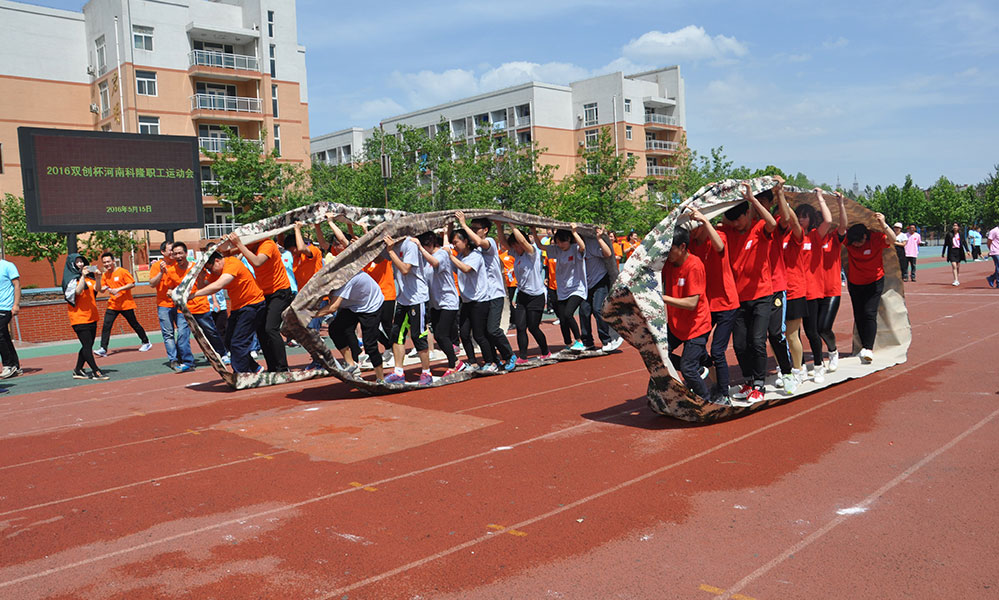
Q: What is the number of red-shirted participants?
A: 8